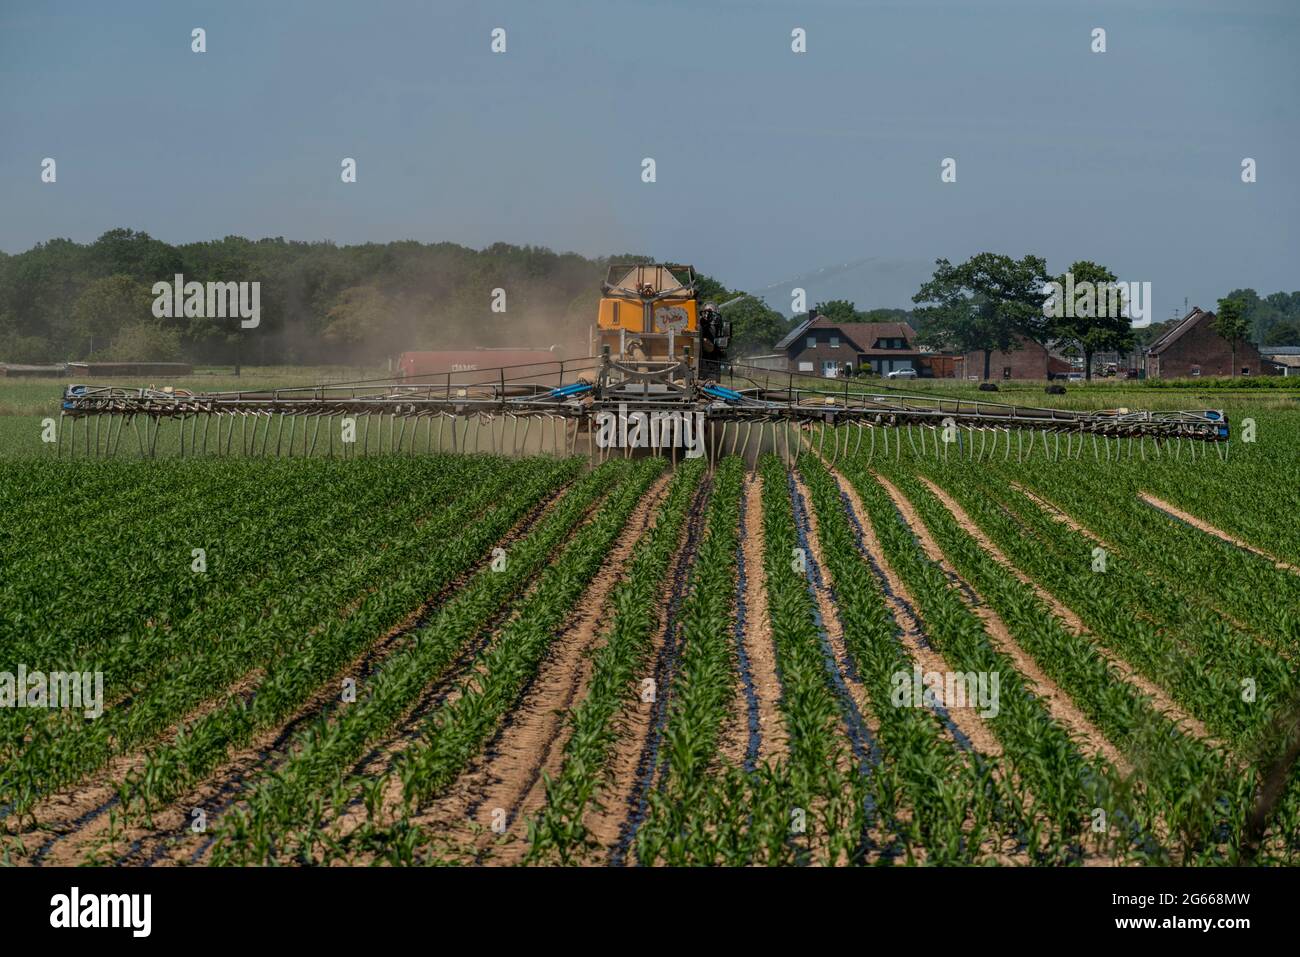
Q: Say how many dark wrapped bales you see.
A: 2